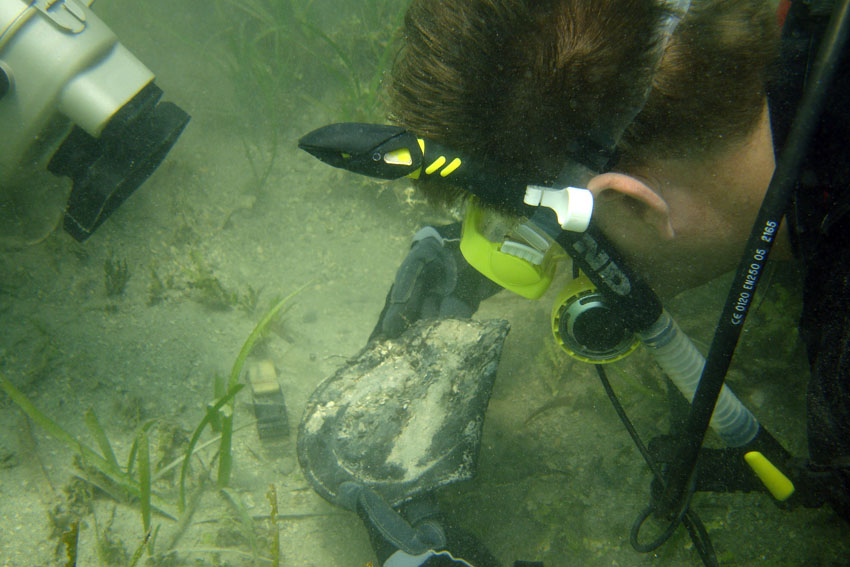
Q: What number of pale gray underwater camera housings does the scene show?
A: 1